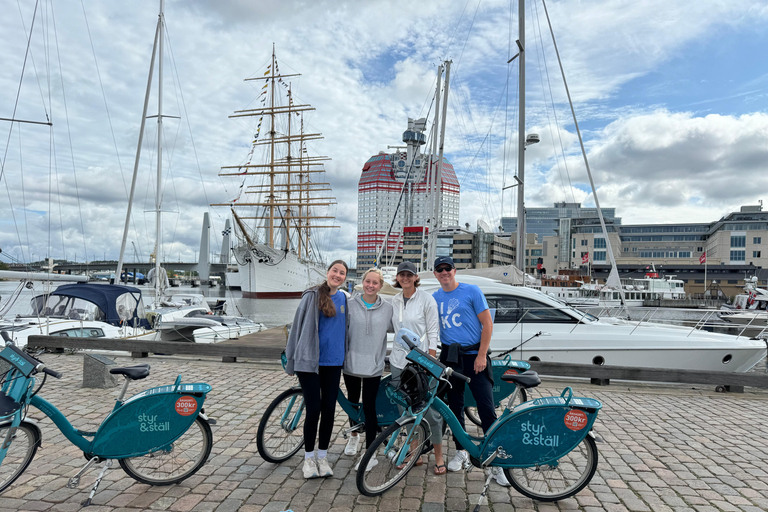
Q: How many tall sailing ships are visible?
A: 1